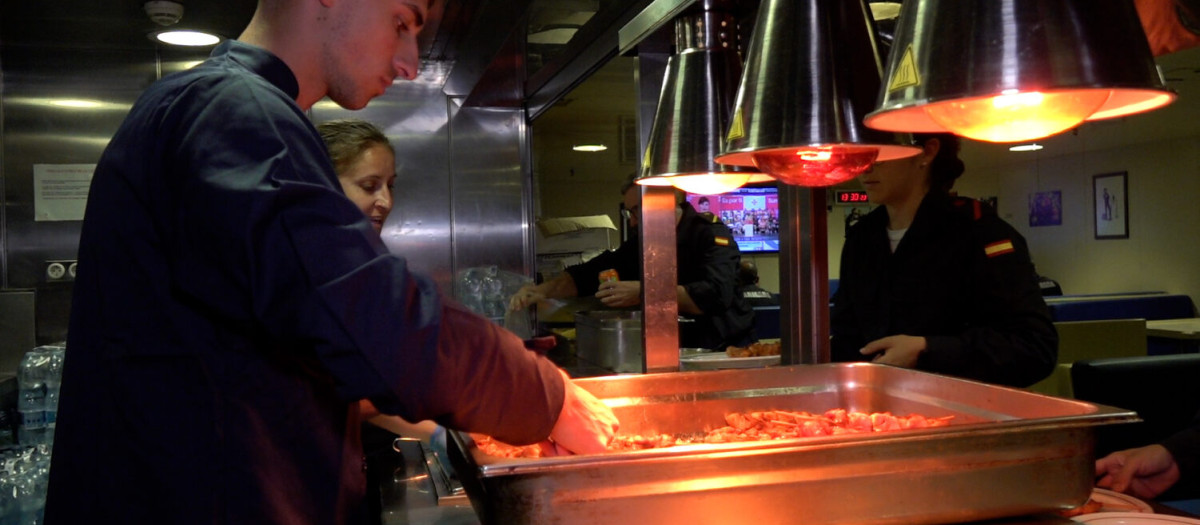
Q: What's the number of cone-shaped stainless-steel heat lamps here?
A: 3